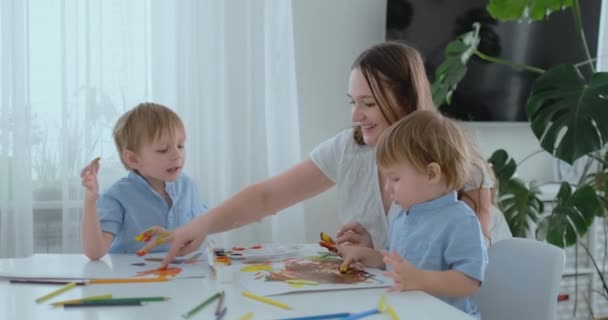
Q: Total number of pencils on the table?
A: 15